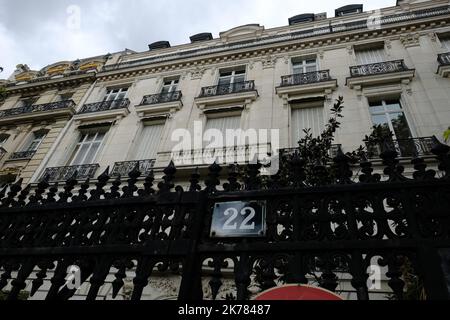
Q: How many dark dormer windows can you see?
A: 4